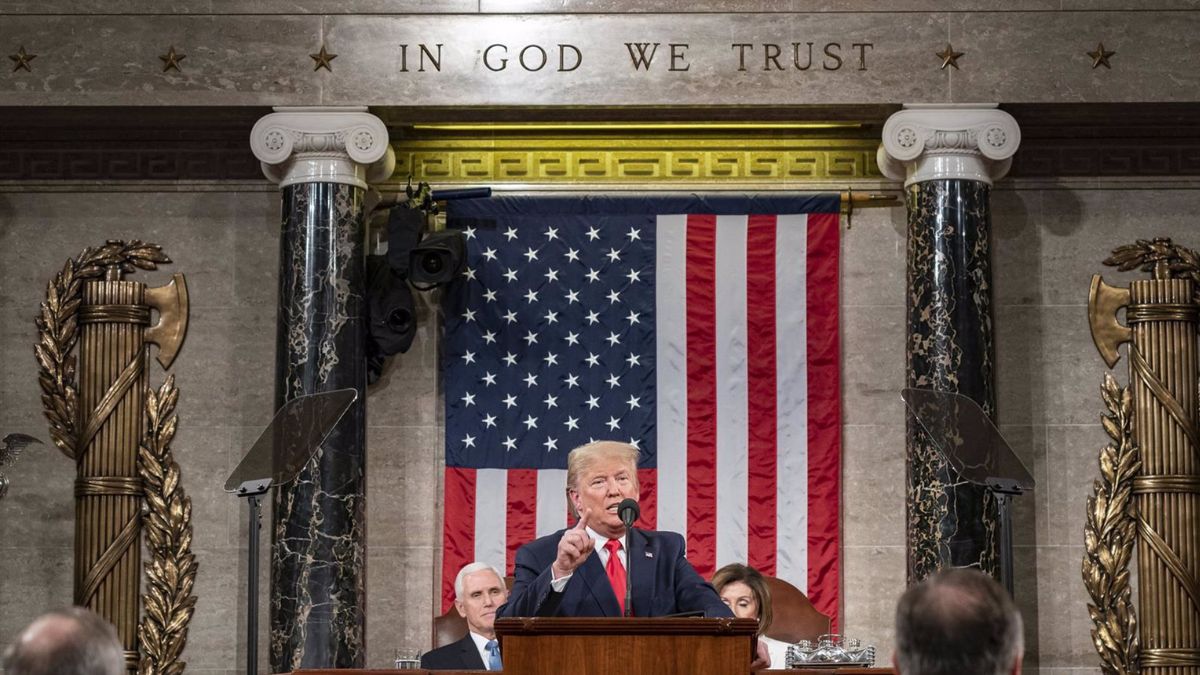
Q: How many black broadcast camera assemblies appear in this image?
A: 2